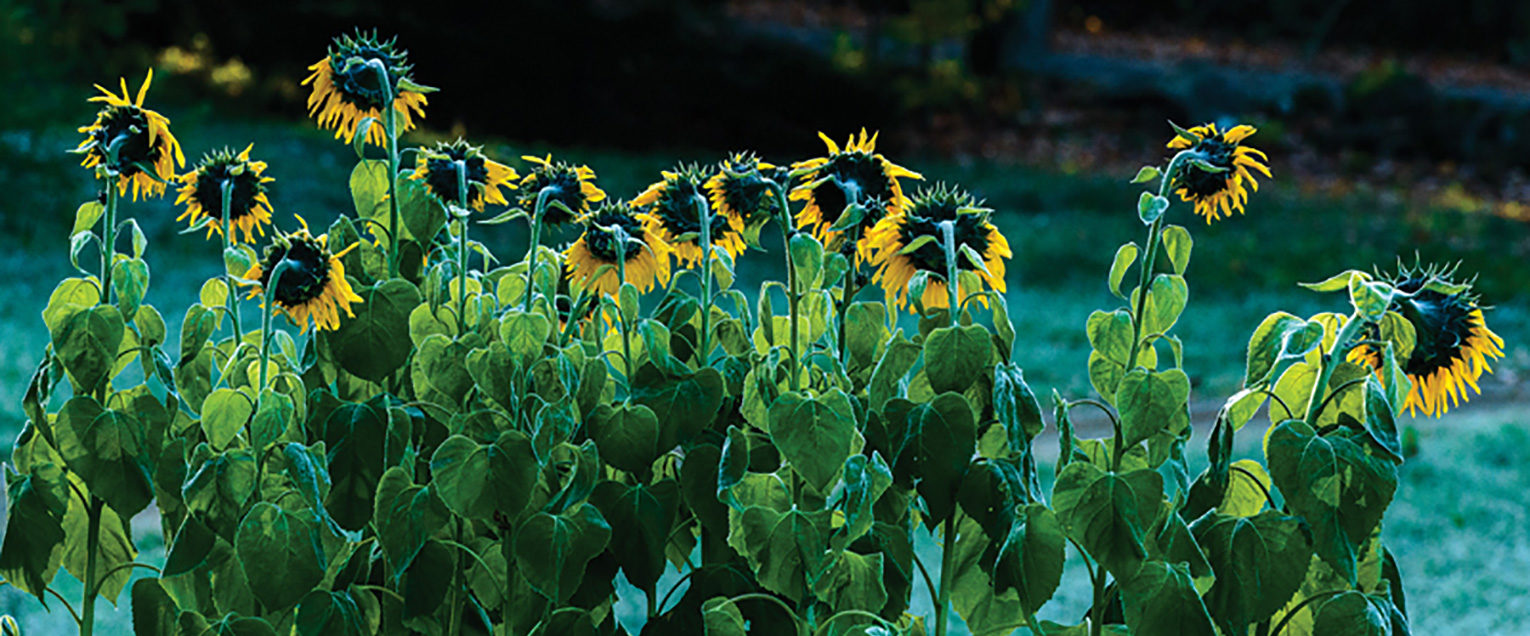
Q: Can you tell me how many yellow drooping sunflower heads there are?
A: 13